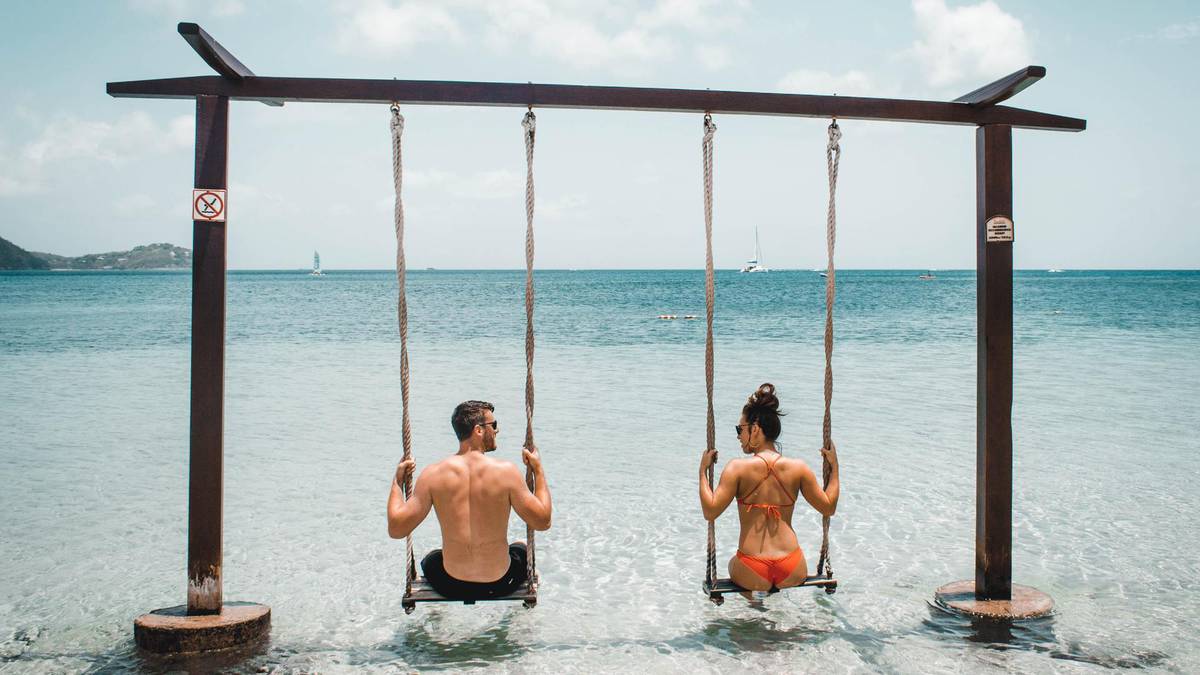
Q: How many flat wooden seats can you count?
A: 2